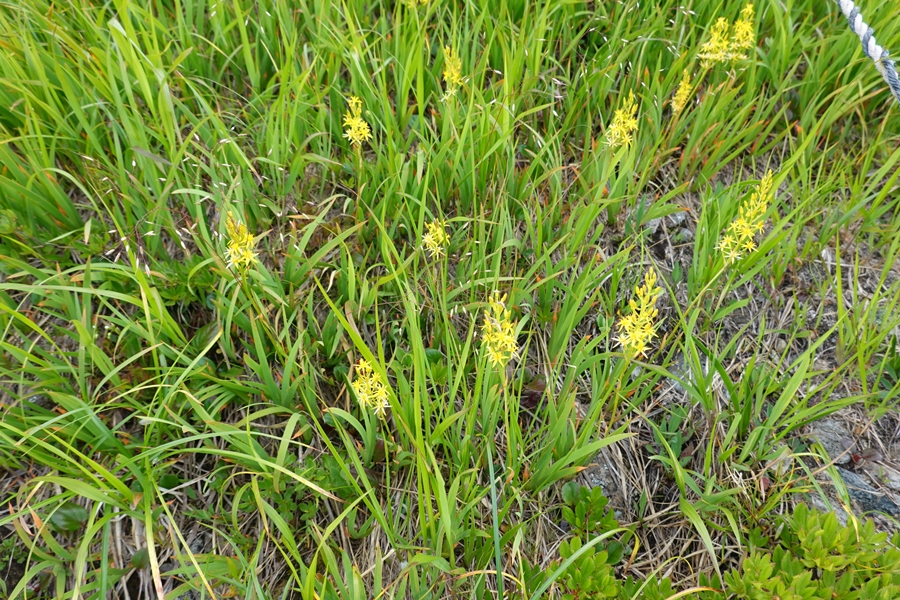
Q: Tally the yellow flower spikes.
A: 12